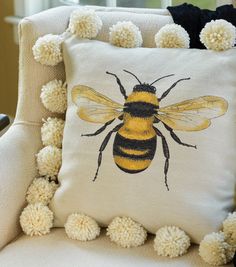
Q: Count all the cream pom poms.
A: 15